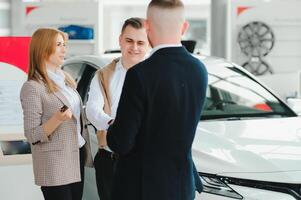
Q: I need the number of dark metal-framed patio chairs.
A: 0